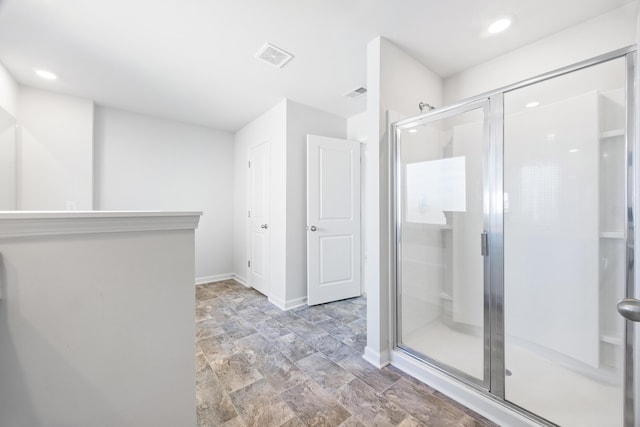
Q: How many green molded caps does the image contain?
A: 0